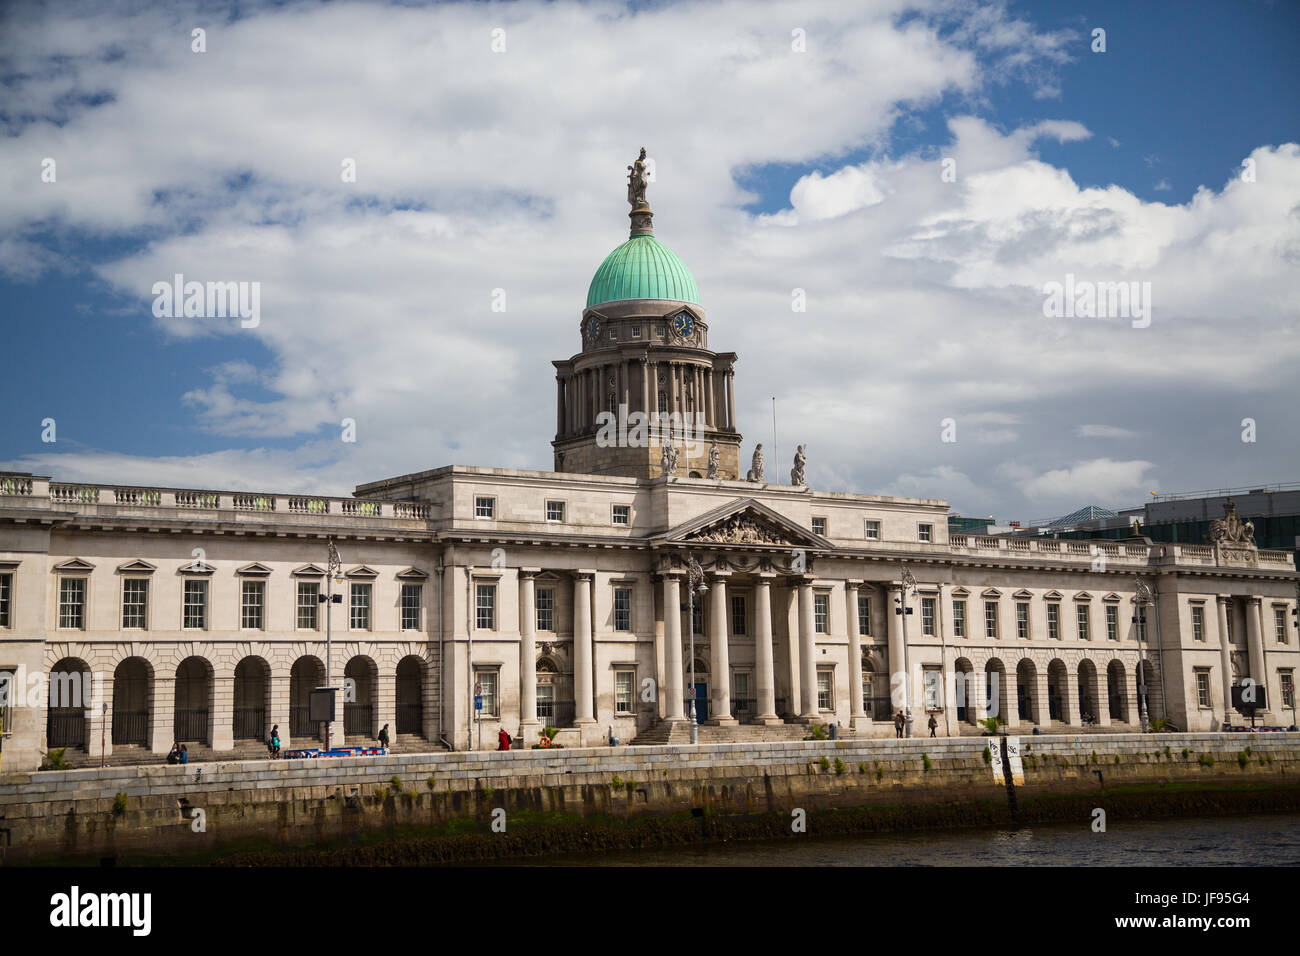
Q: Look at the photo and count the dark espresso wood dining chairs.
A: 0